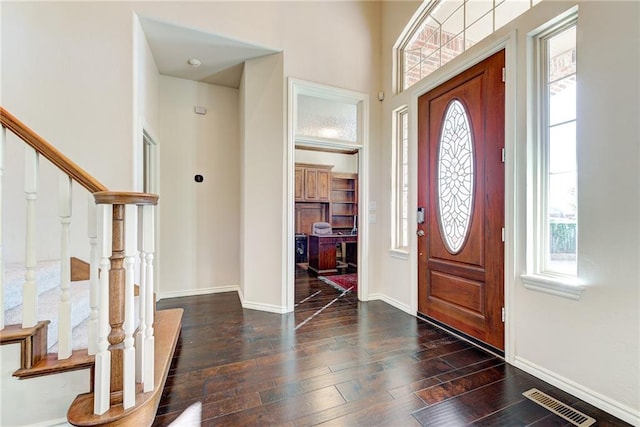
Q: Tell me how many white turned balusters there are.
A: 8